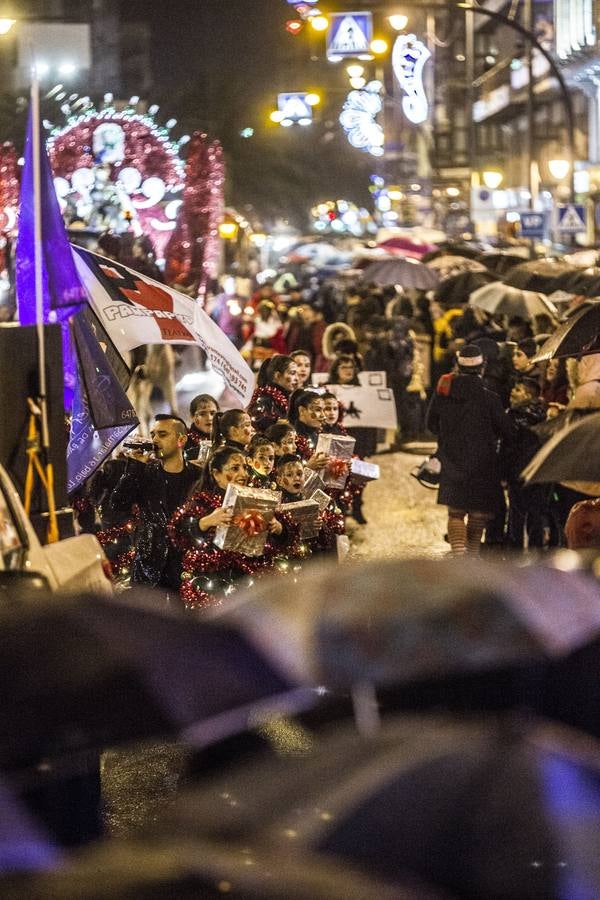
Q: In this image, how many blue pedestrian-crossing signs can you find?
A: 3